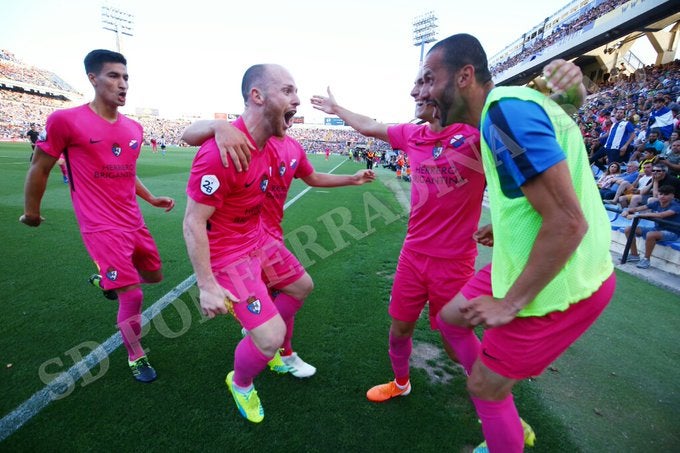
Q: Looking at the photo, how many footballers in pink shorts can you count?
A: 5